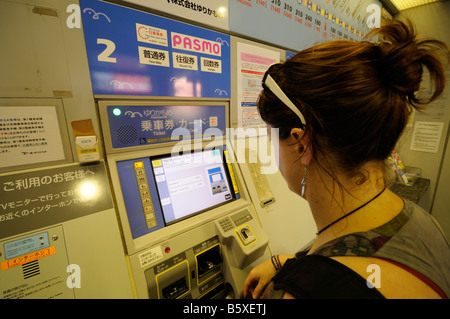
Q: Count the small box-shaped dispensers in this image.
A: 1